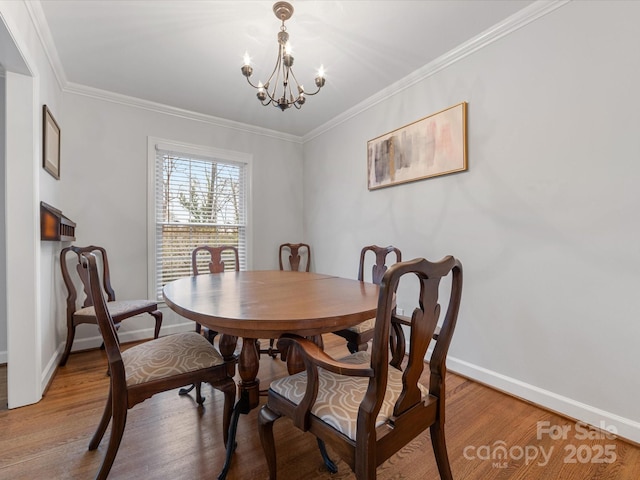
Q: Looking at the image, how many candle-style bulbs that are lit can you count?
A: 5